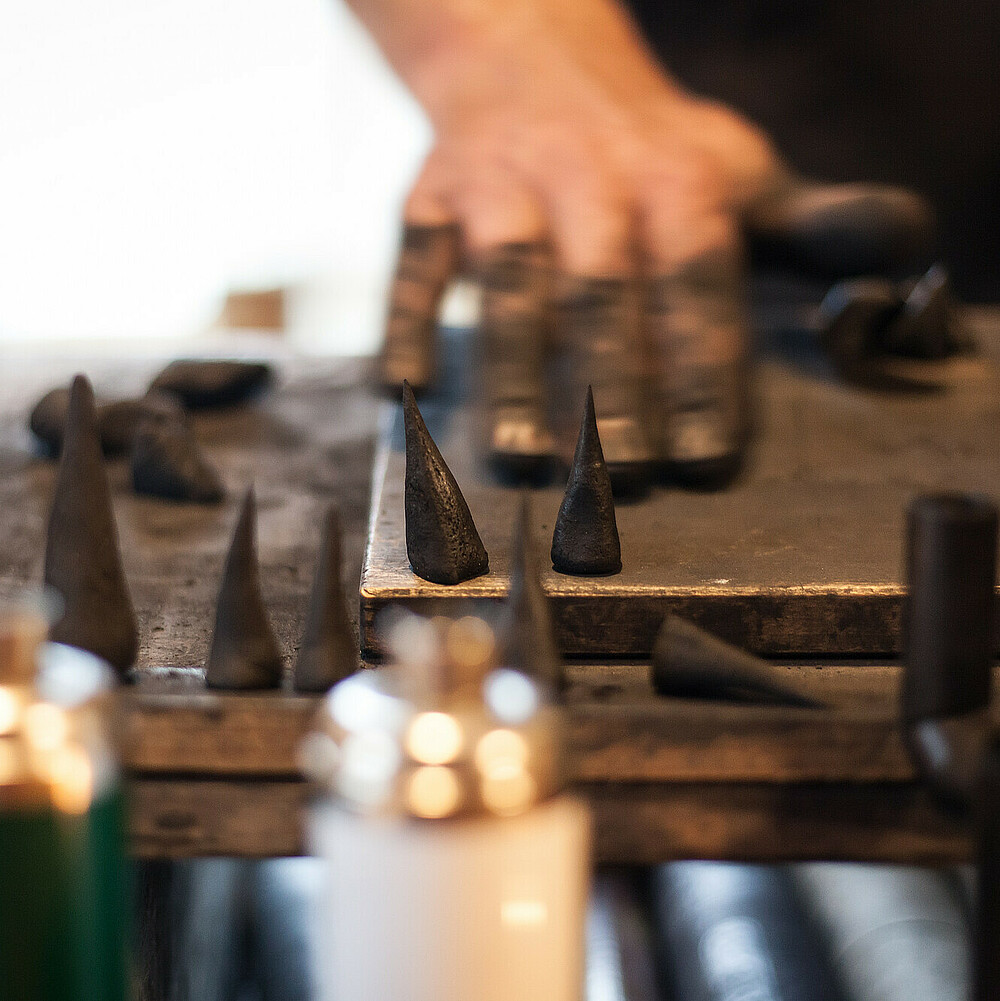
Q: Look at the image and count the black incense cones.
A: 7